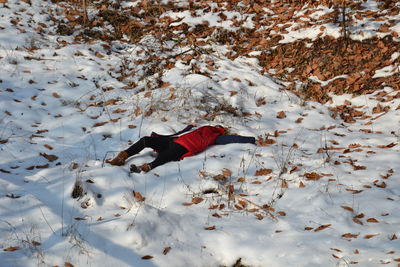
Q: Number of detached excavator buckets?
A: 0